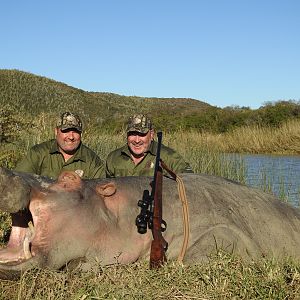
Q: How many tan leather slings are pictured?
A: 1